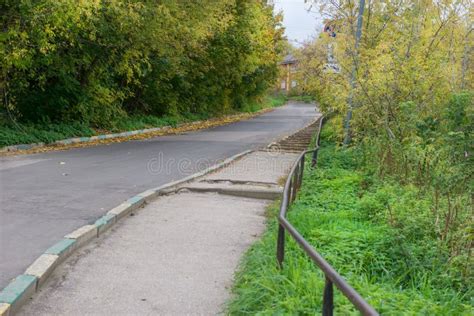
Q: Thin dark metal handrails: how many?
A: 1